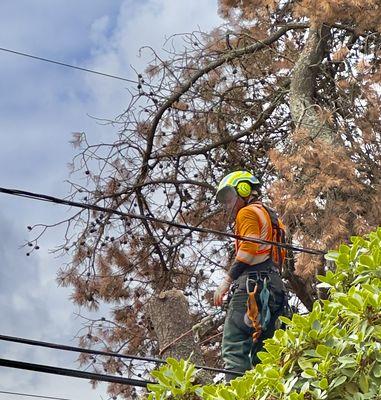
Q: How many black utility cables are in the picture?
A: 5